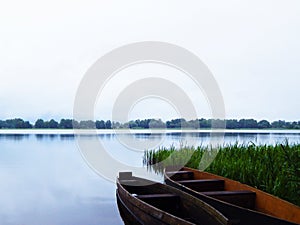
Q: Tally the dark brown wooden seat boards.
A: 4